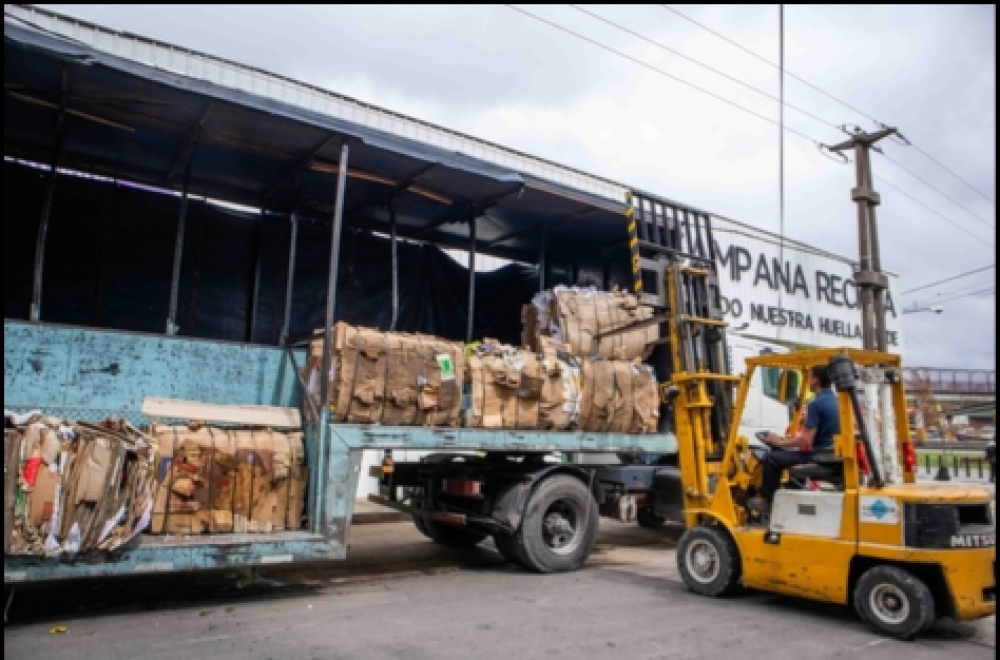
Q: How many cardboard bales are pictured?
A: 6